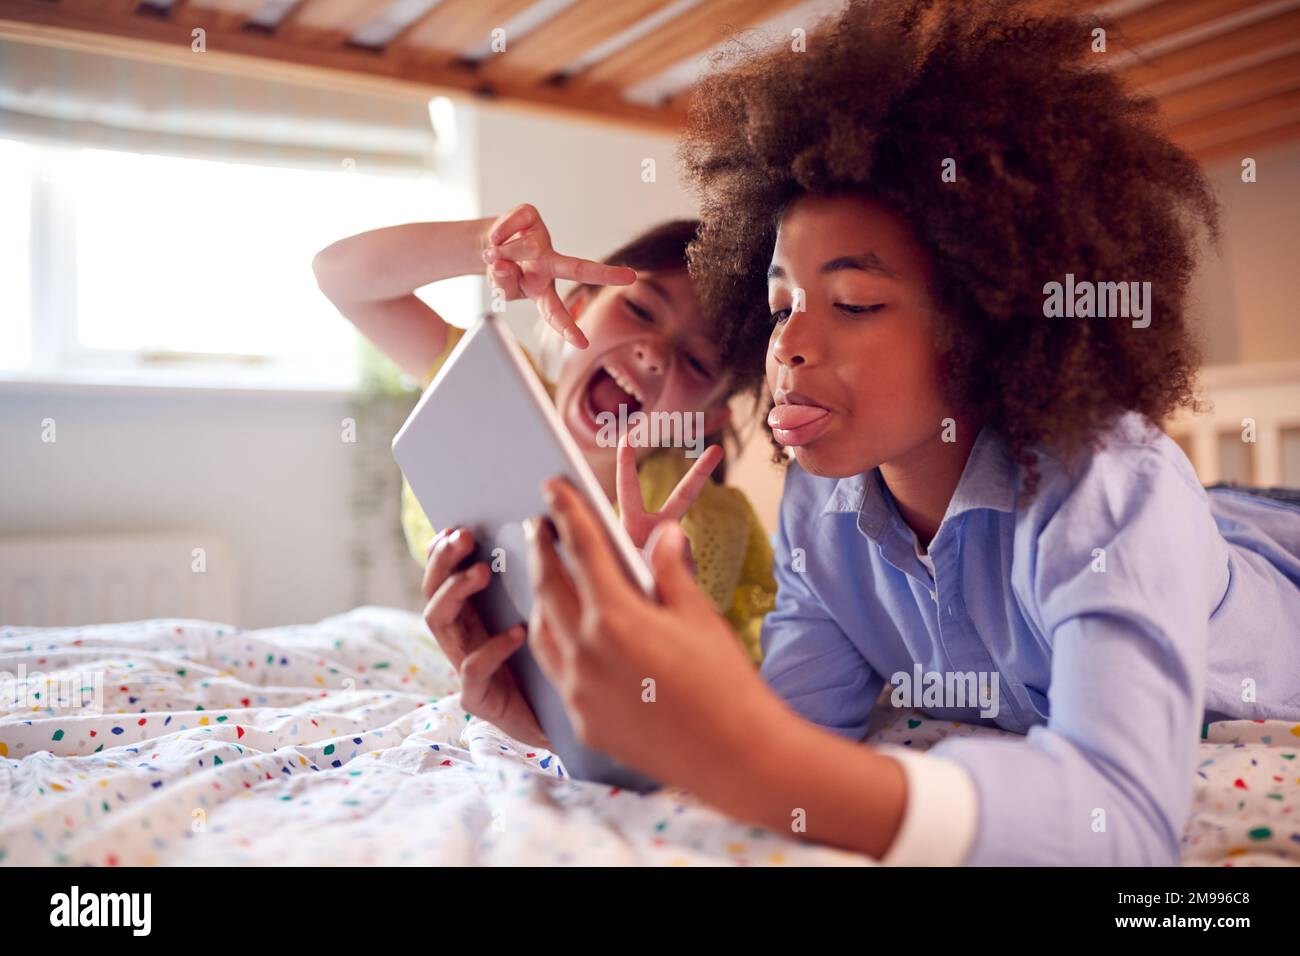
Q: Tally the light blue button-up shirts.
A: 1